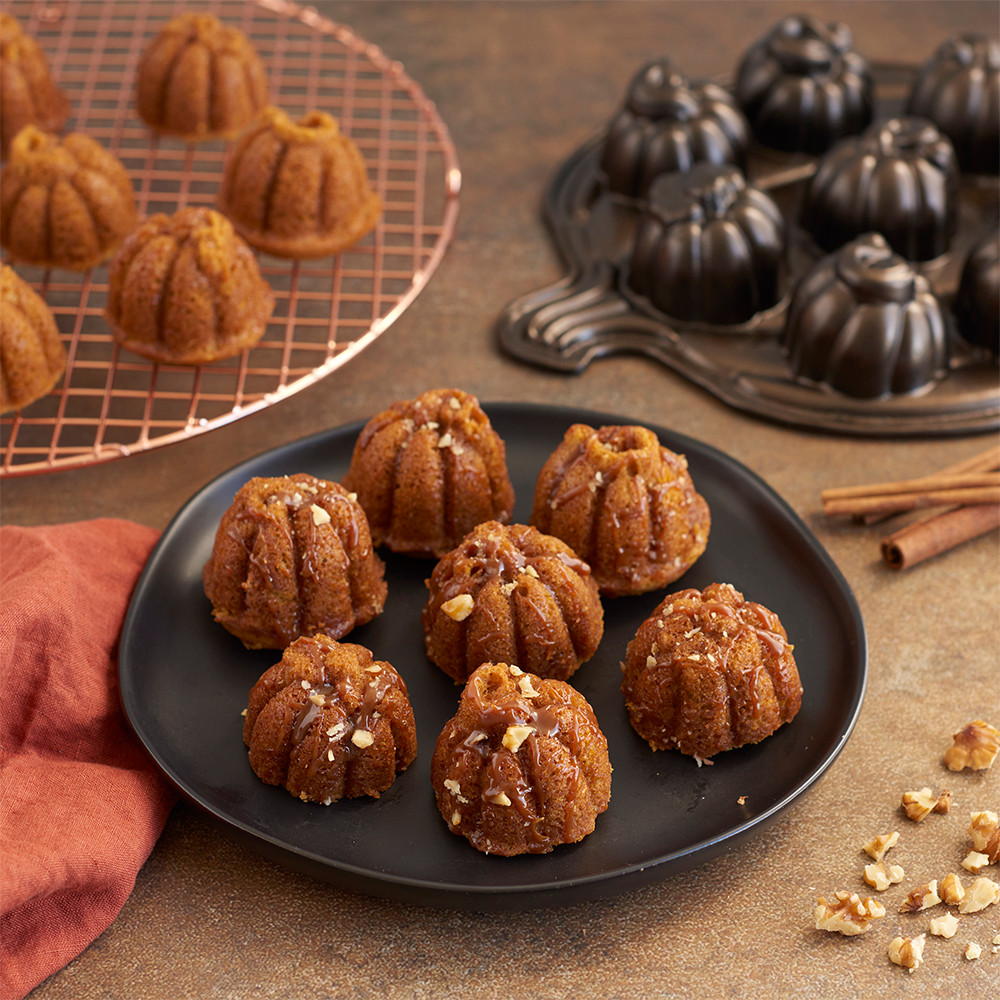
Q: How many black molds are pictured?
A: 7